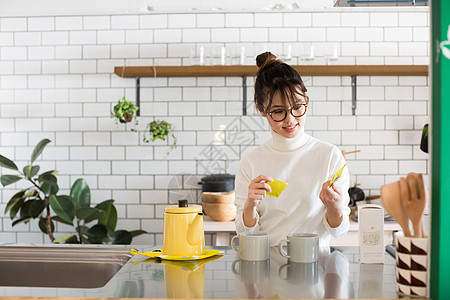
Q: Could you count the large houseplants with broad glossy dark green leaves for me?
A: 1